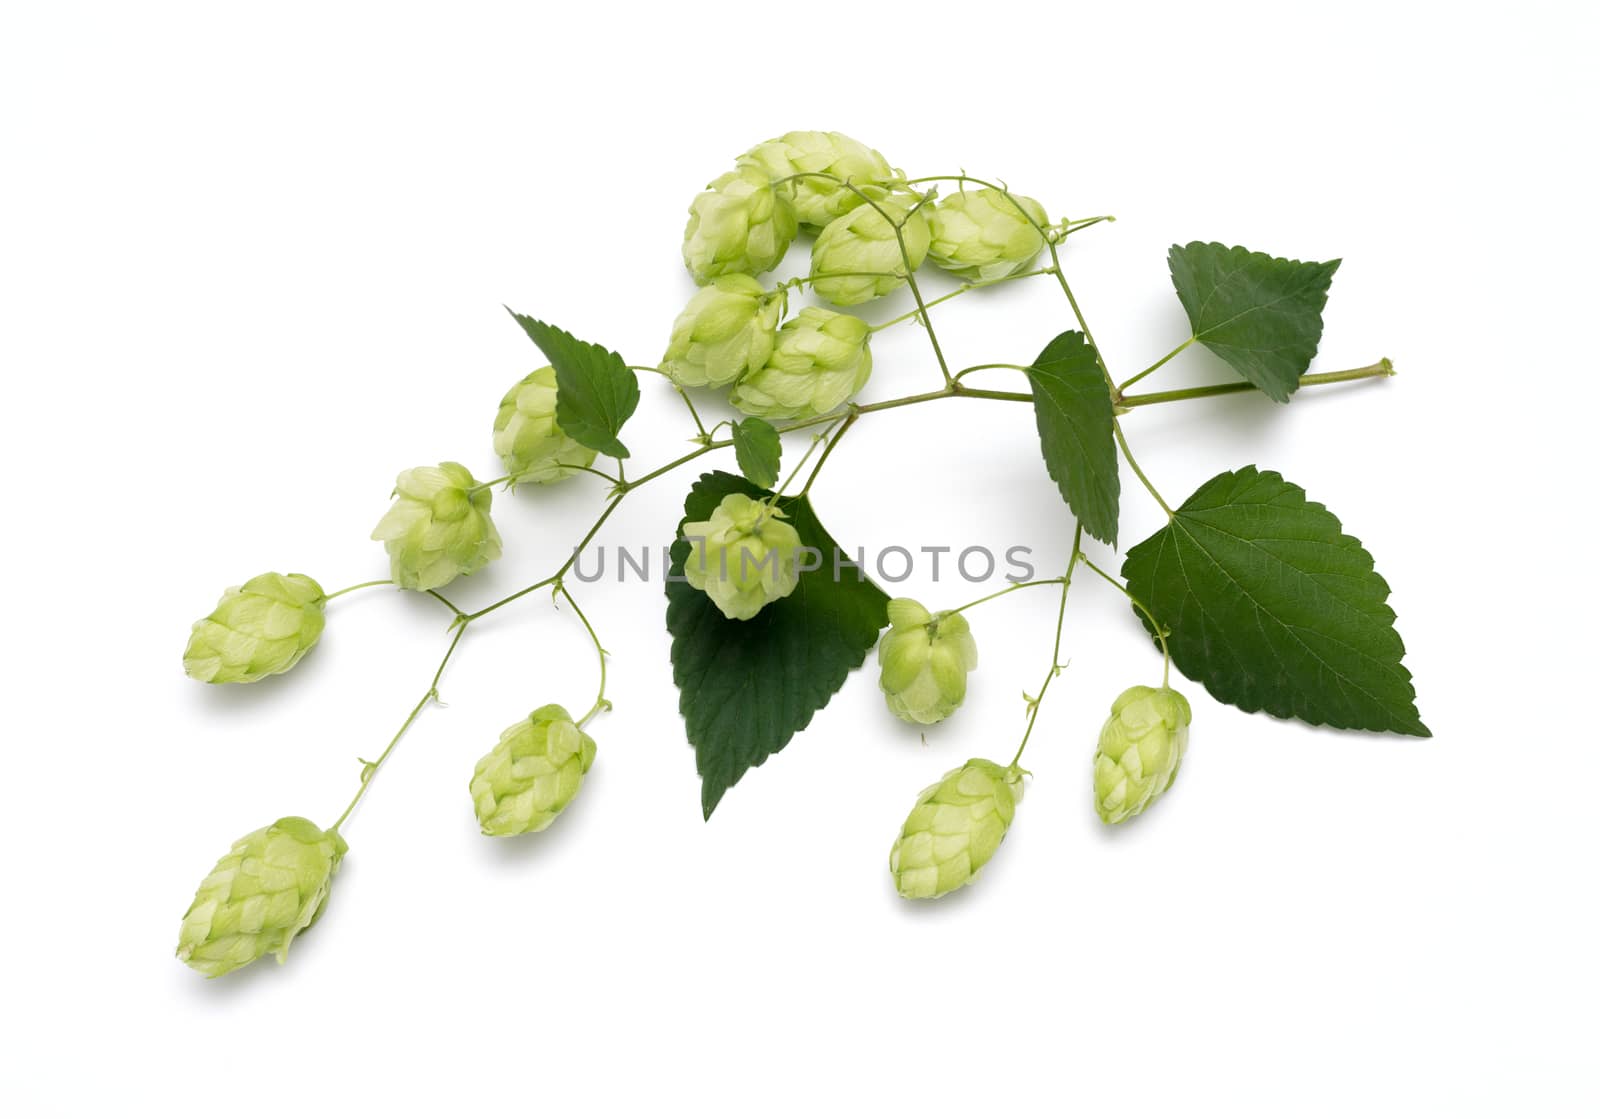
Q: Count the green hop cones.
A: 15